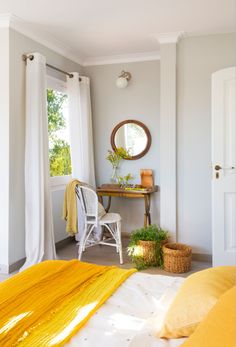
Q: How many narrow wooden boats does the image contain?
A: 0